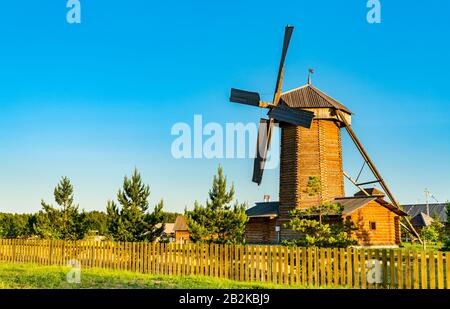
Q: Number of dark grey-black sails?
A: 4